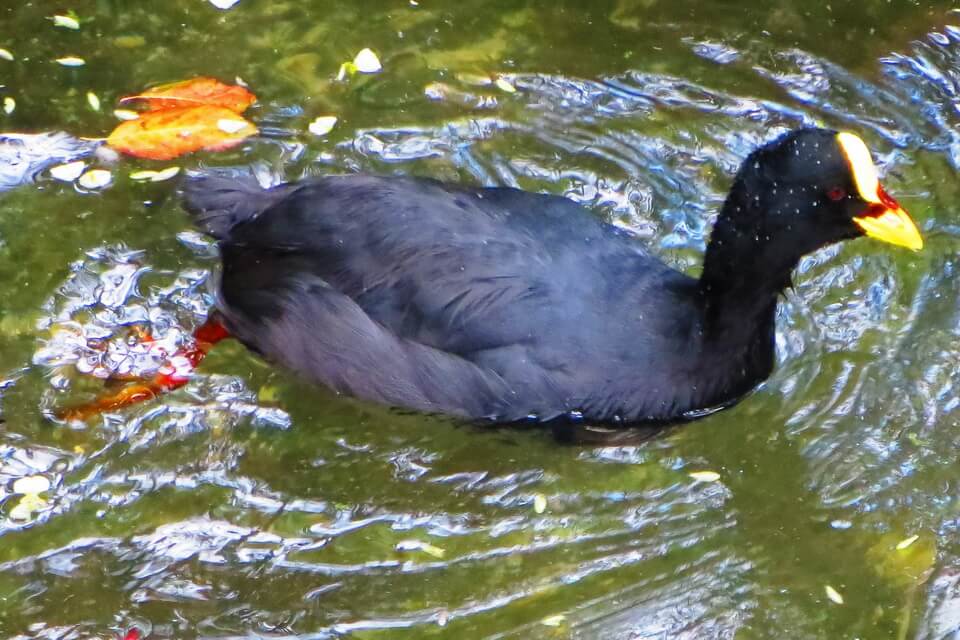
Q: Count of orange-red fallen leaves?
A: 2